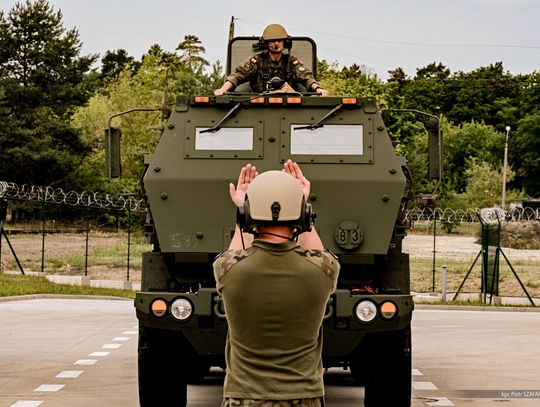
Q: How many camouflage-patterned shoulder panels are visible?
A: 2